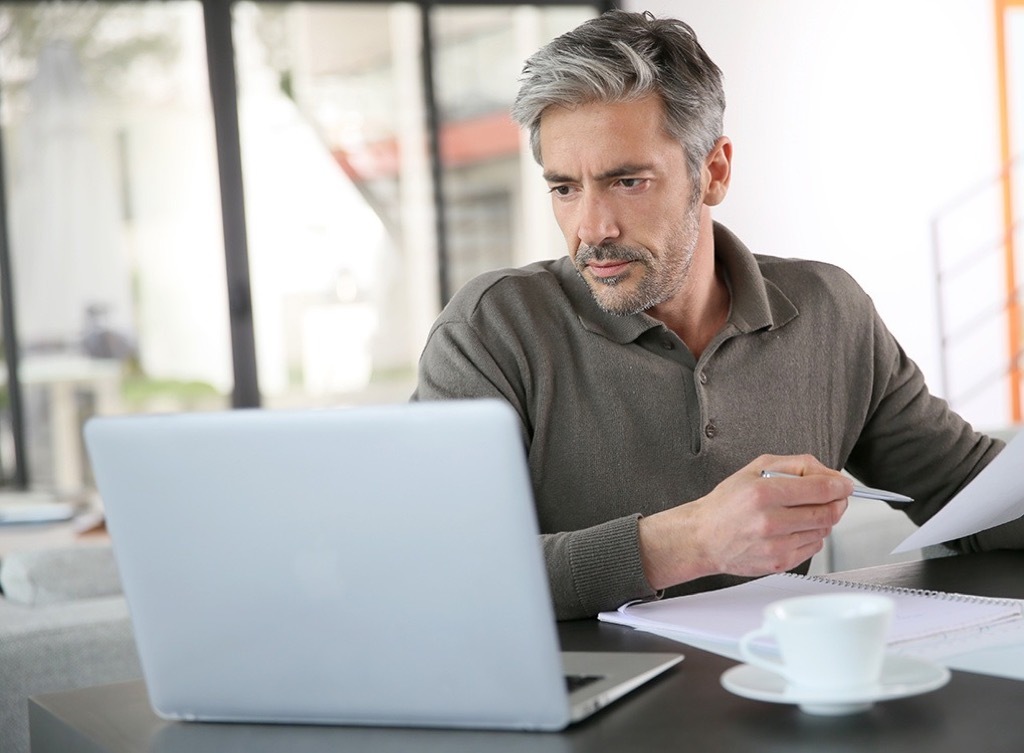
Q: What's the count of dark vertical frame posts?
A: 3